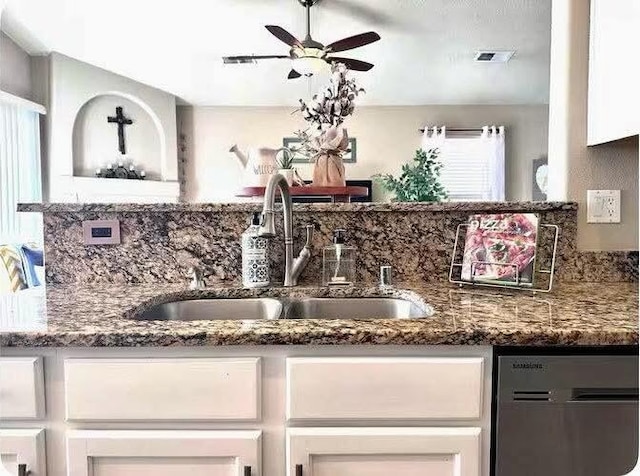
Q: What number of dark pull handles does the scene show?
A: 3